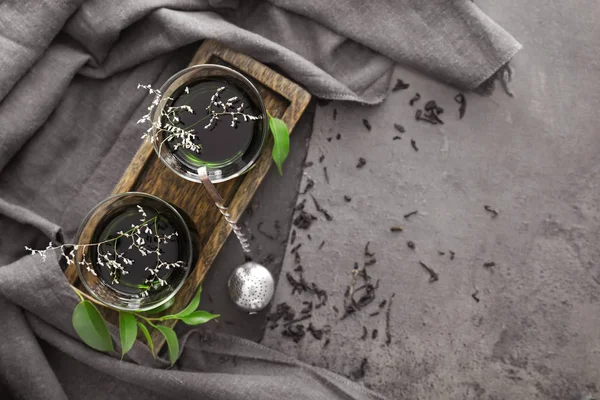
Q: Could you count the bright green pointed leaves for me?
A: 7